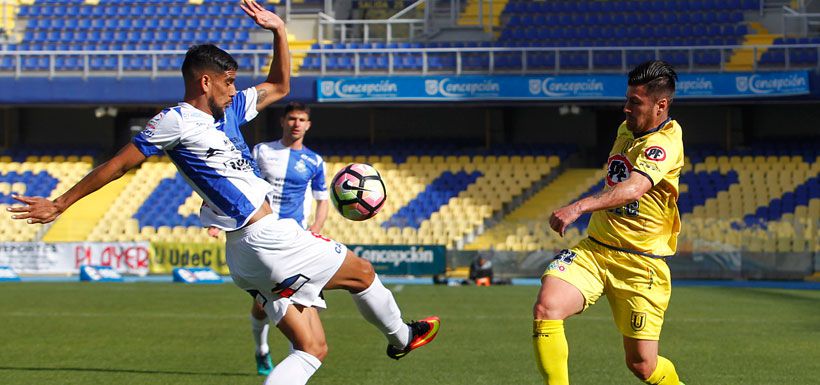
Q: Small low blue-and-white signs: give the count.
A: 3